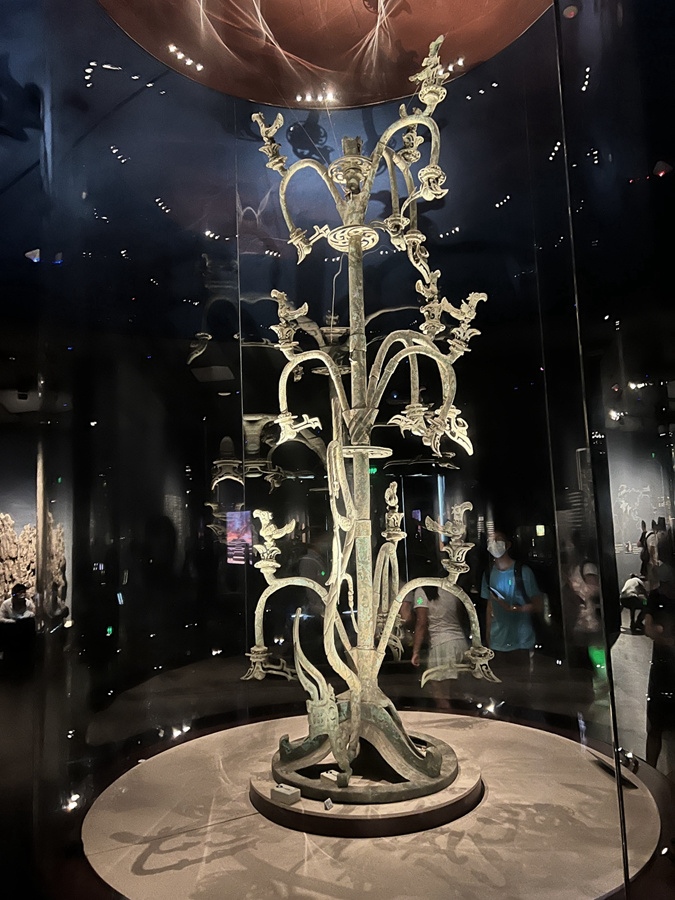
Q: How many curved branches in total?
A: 9